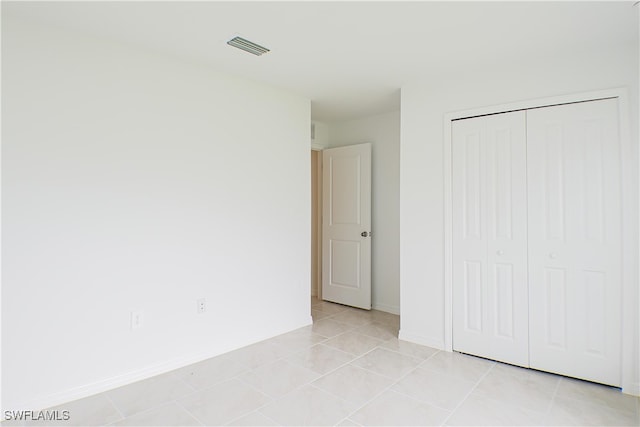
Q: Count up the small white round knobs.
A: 2